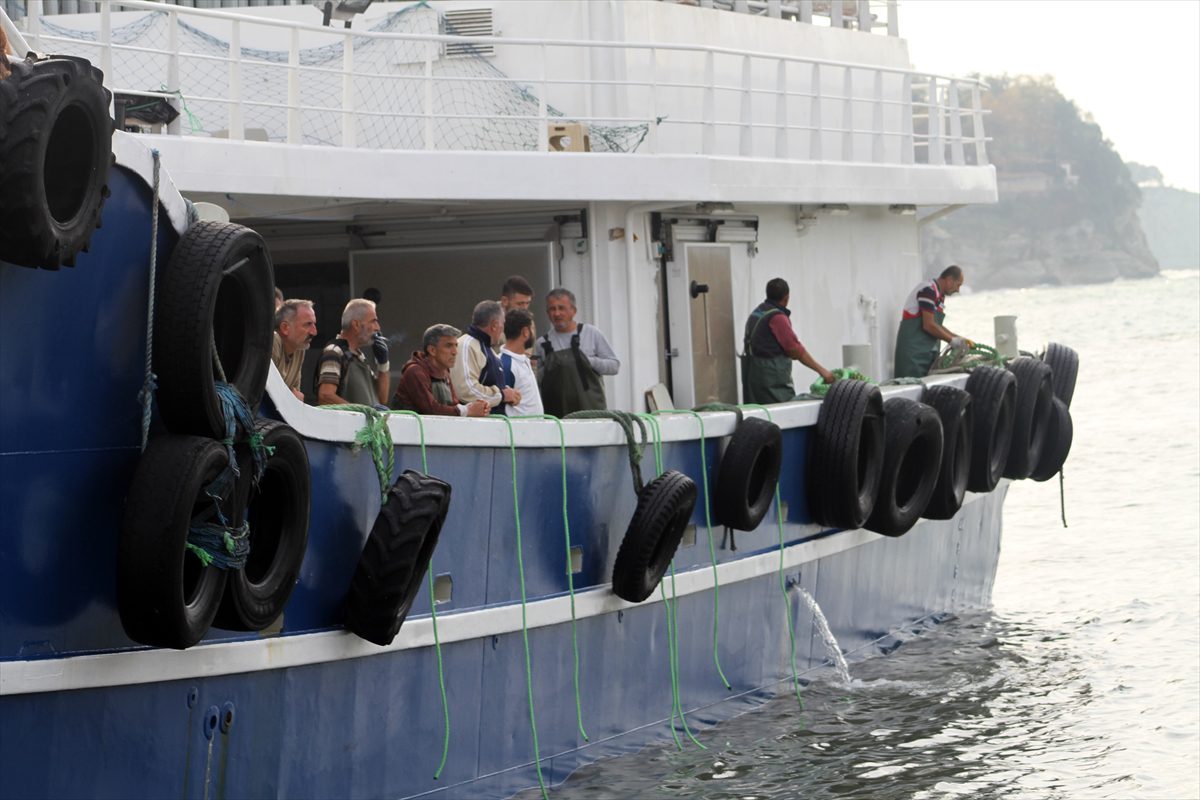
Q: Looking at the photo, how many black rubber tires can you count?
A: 14